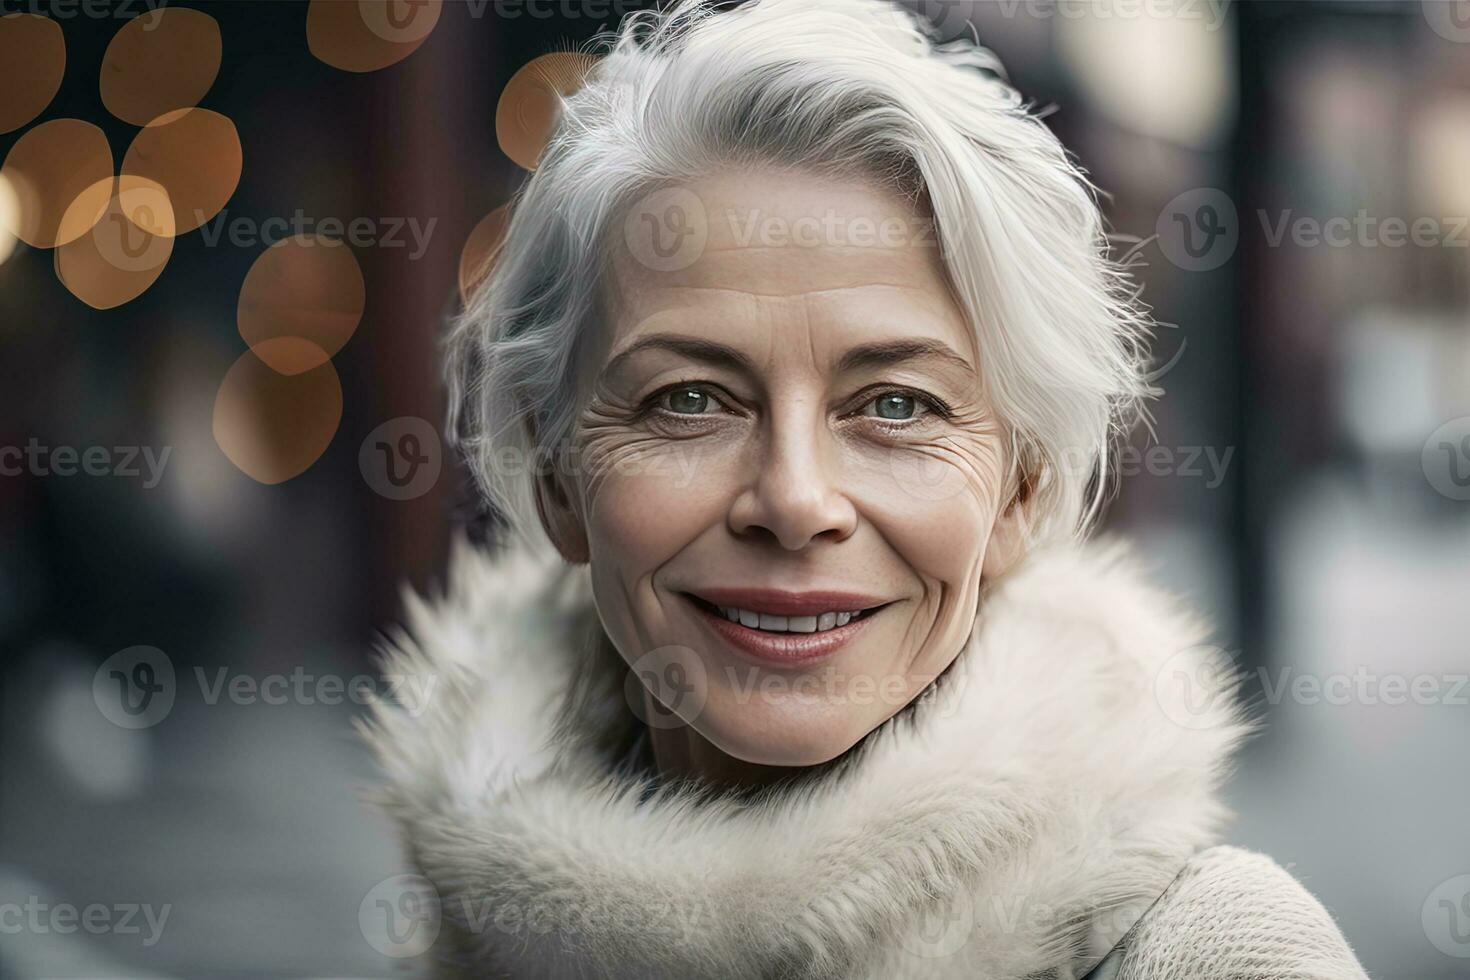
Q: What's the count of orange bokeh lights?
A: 10